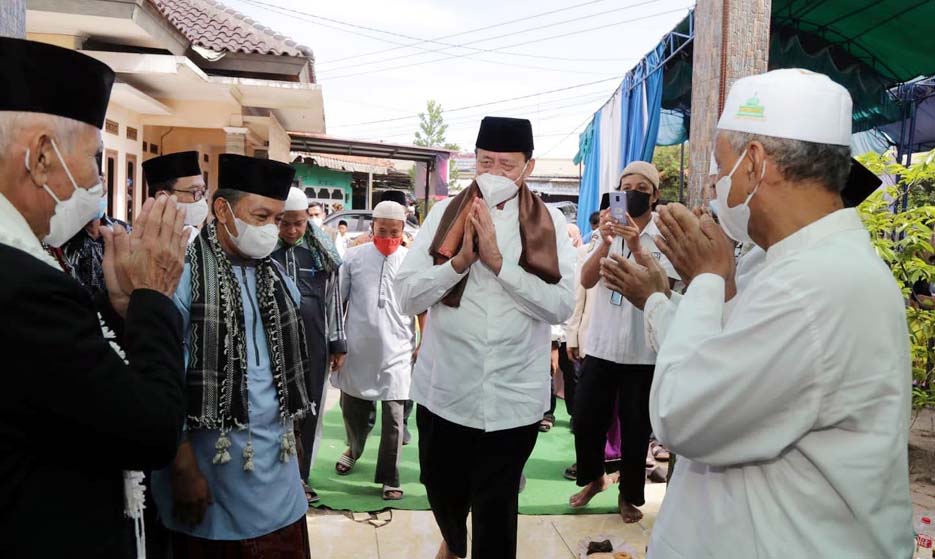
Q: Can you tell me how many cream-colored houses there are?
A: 1